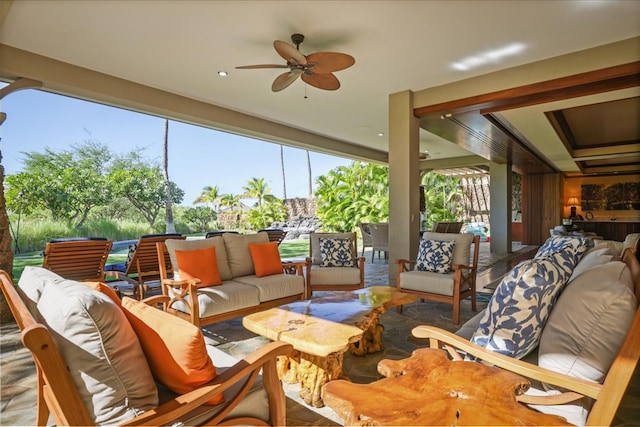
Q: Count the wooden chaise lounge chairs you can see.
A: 4